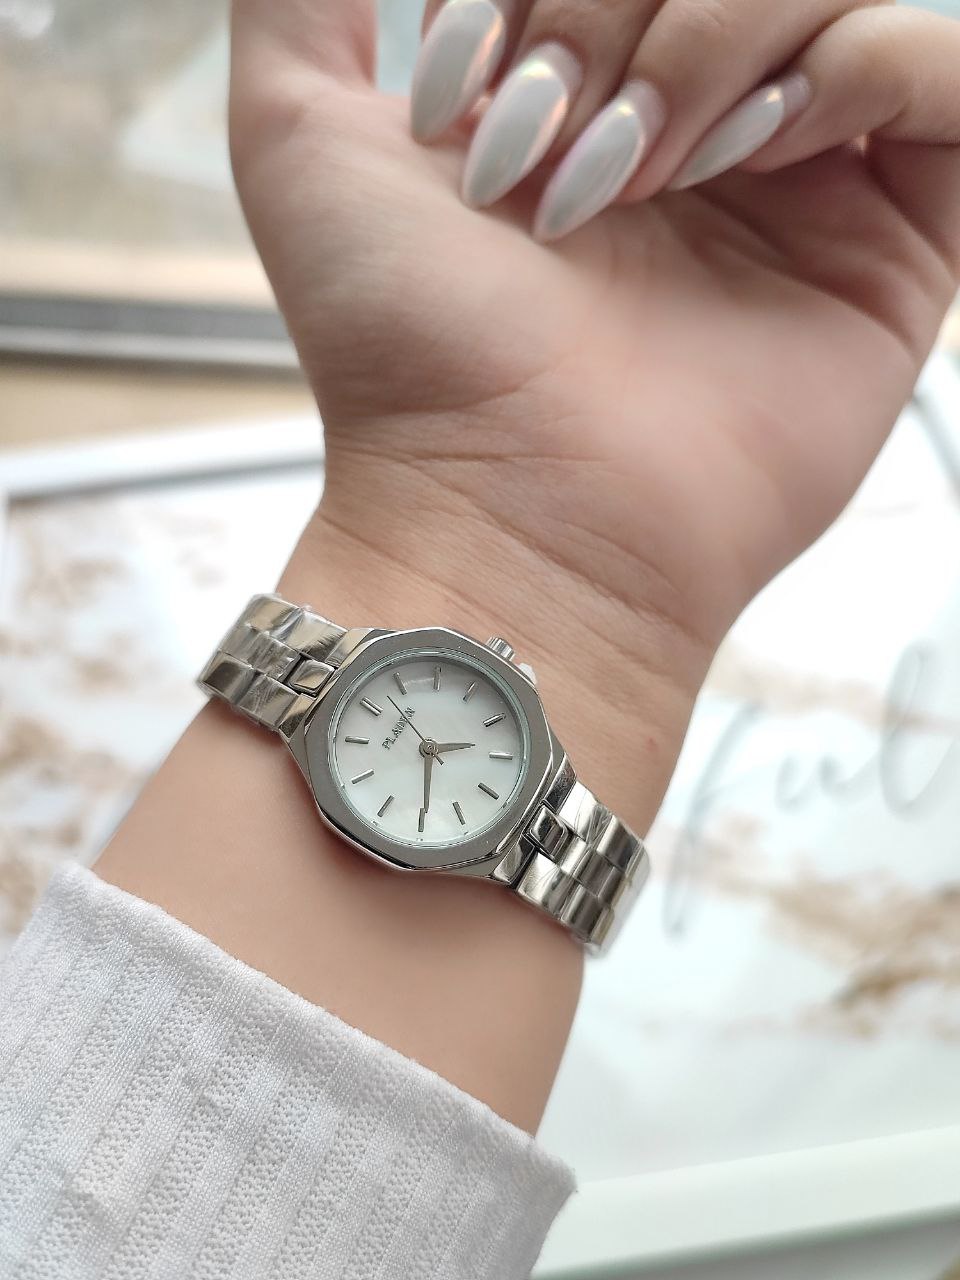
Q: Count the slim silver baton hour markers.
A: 12